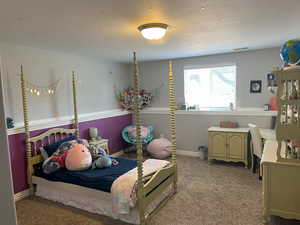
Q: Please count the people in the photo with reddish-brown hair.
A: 0